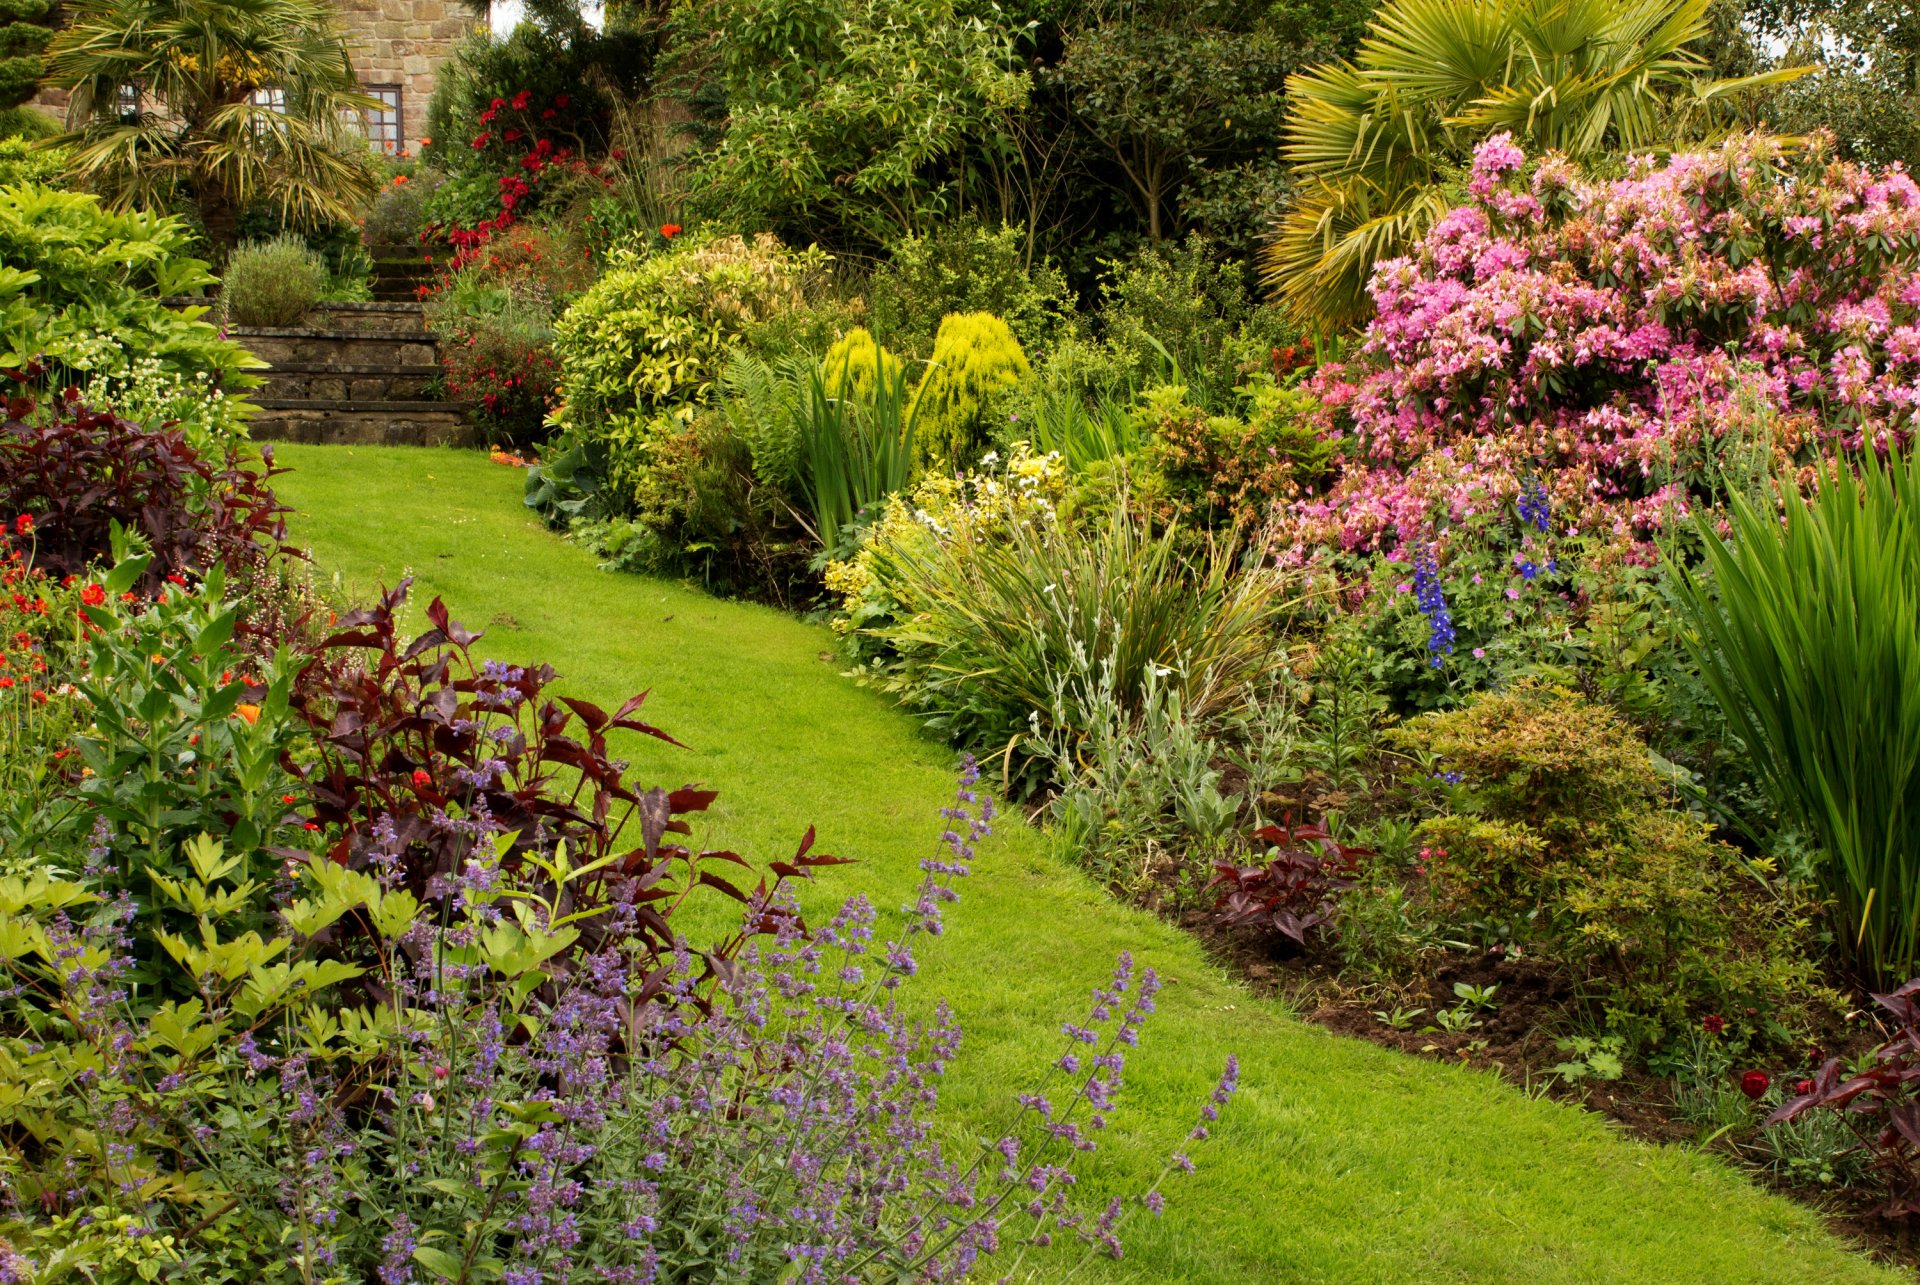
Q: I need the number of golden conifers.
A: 2